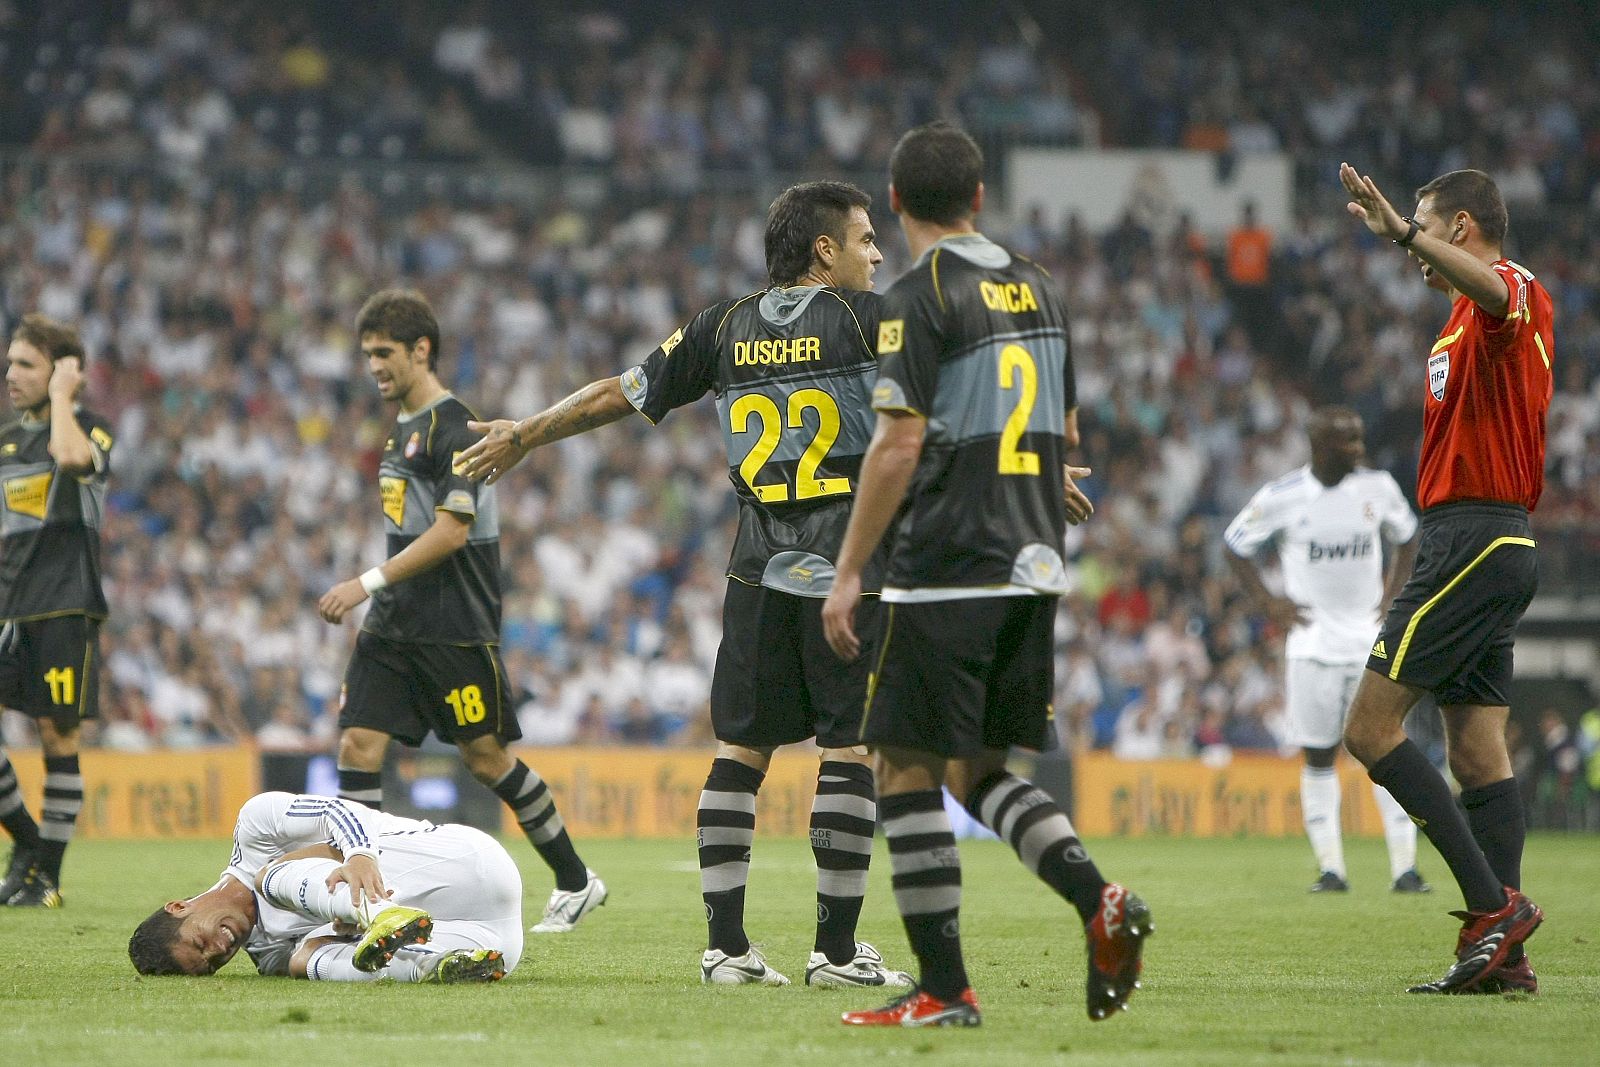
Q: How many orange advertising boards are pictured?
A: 3